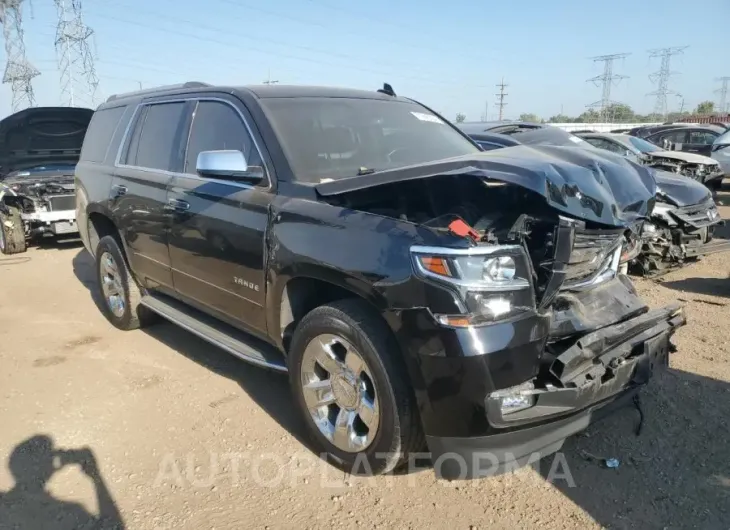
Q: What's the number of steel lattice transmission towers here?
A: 5